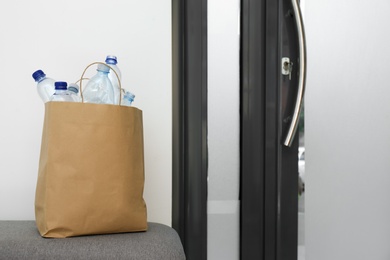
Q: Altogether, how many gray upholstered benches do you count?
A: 1